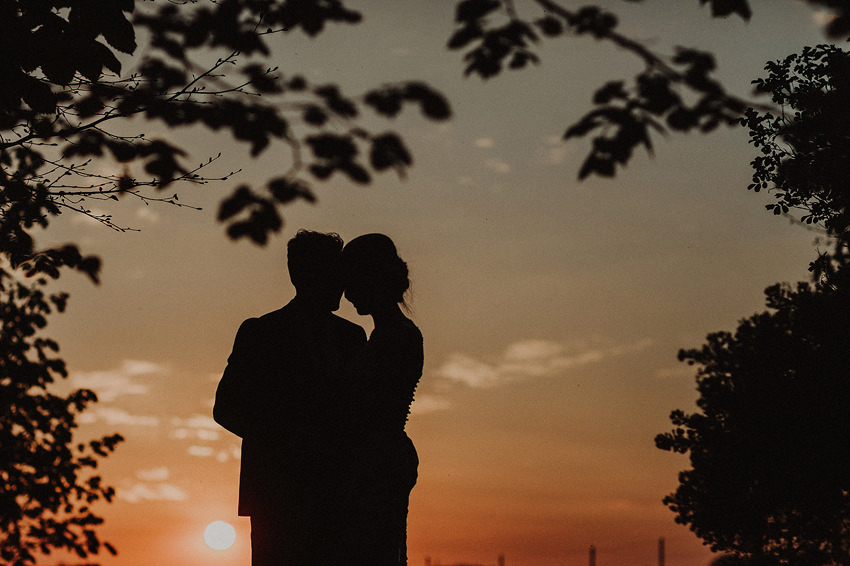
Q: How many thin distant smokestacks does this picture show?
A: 4